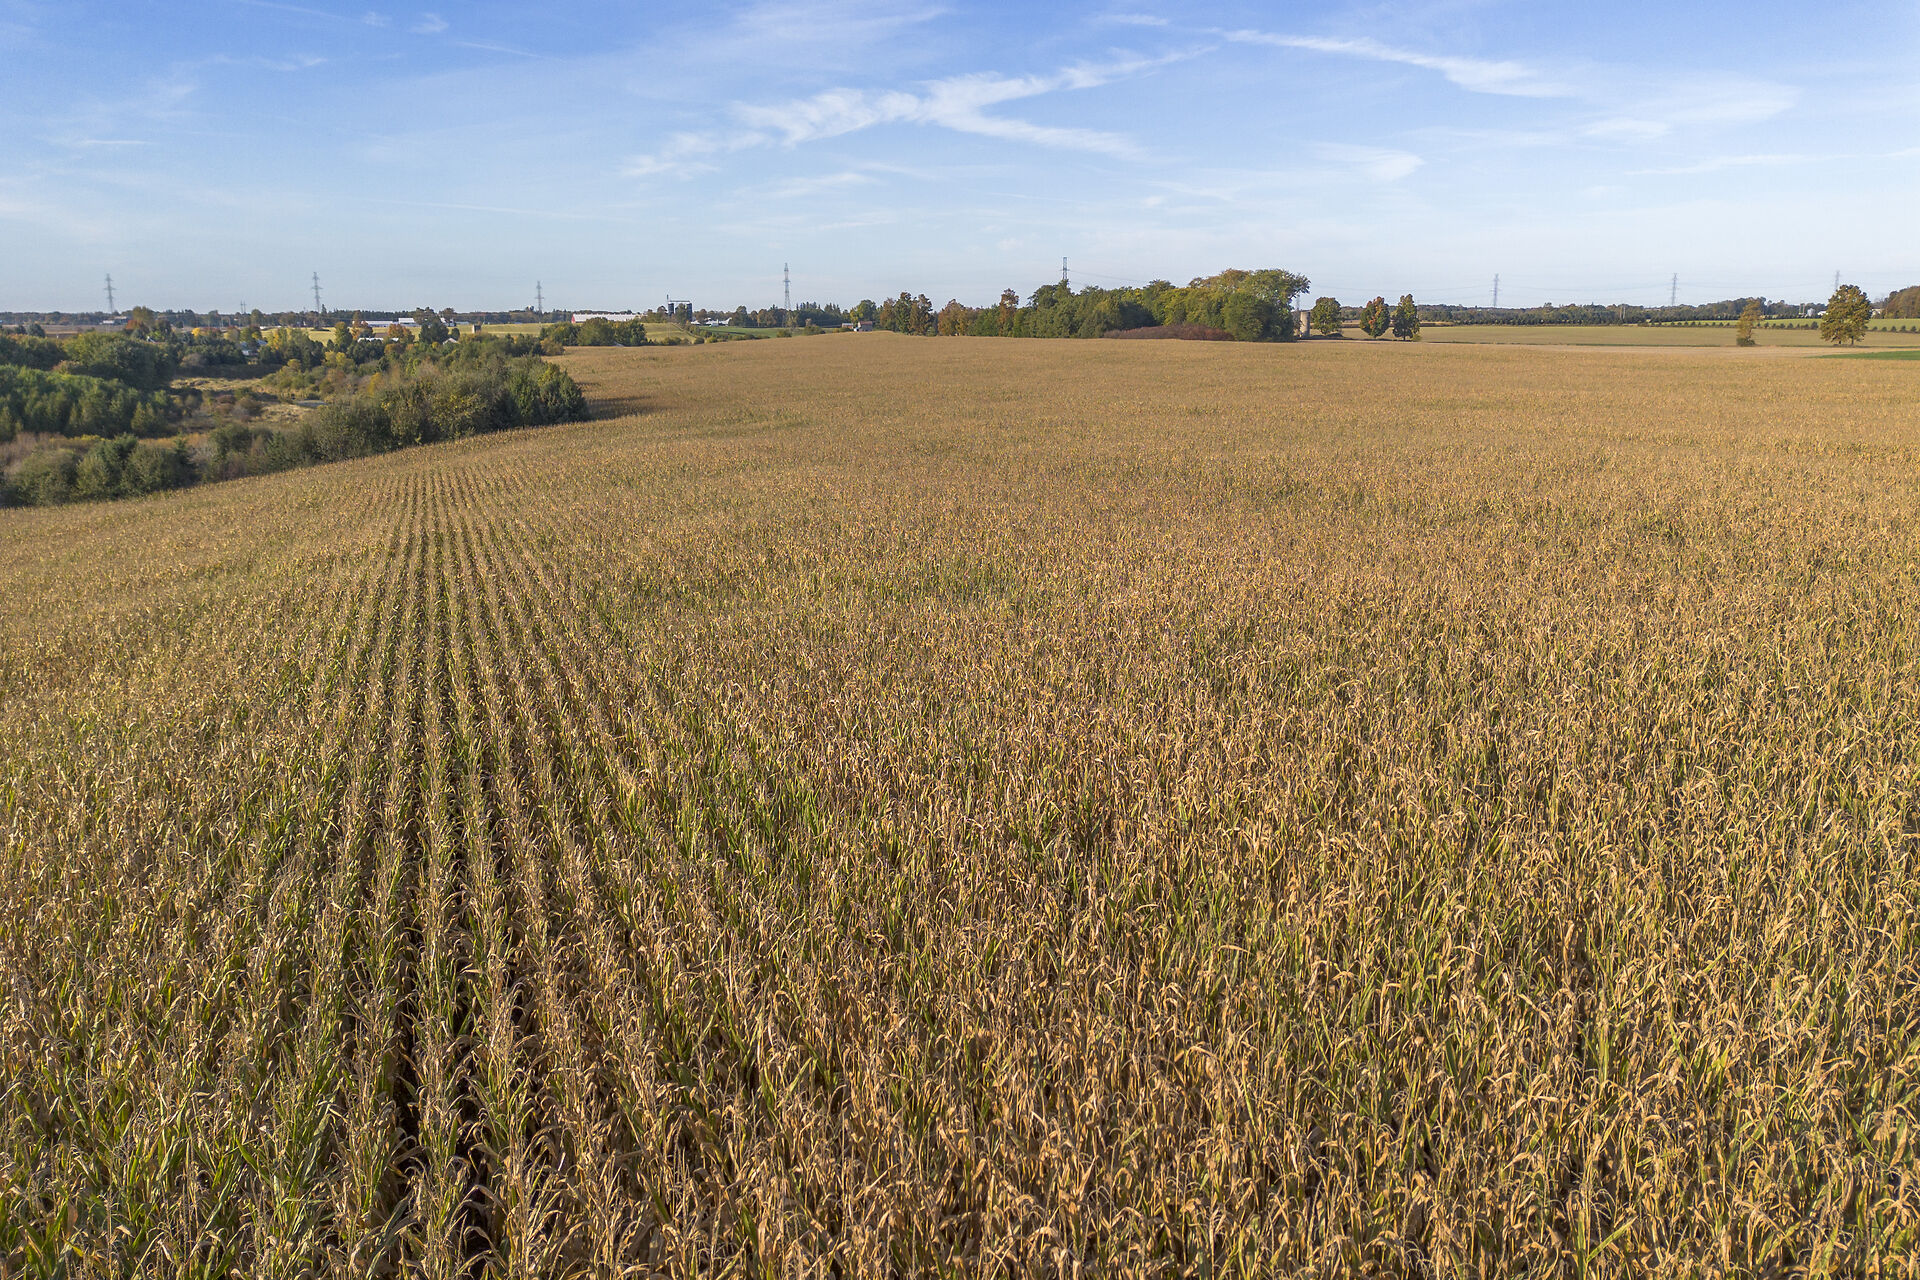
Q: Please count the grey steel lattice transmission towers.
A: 8